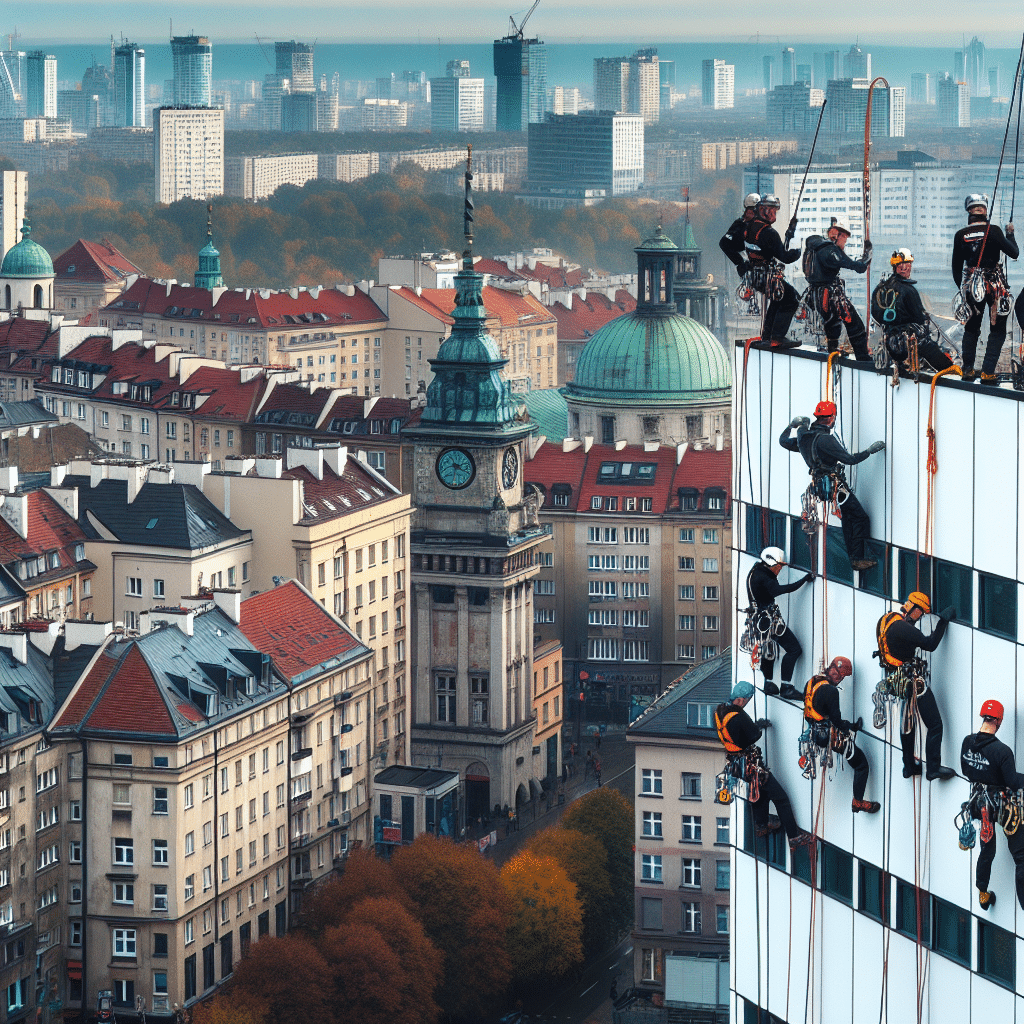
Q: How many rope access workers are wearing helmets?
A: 11